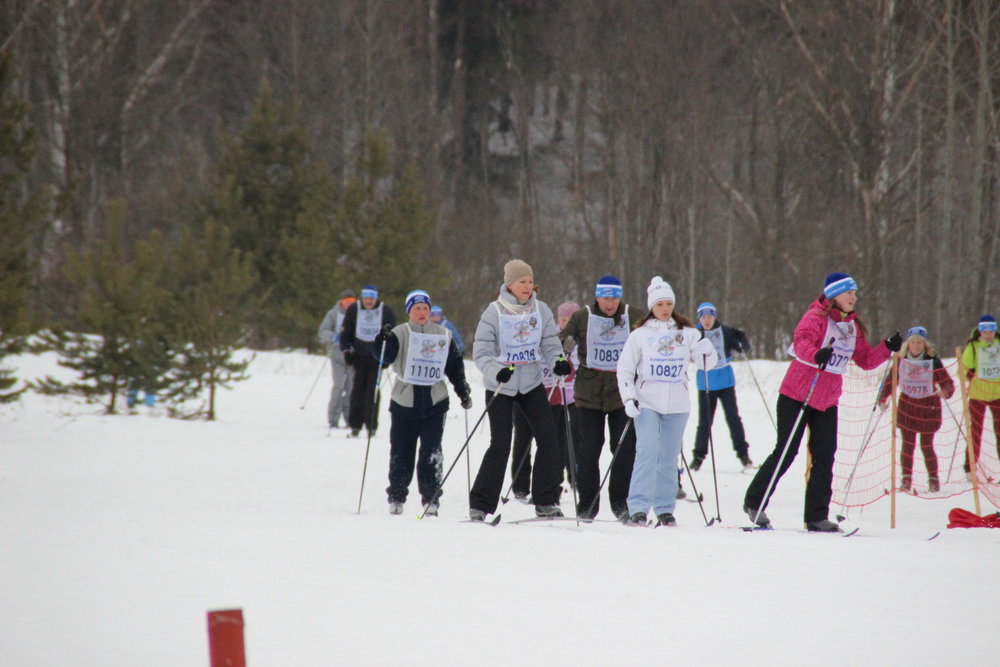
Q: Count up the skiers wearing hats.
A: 12